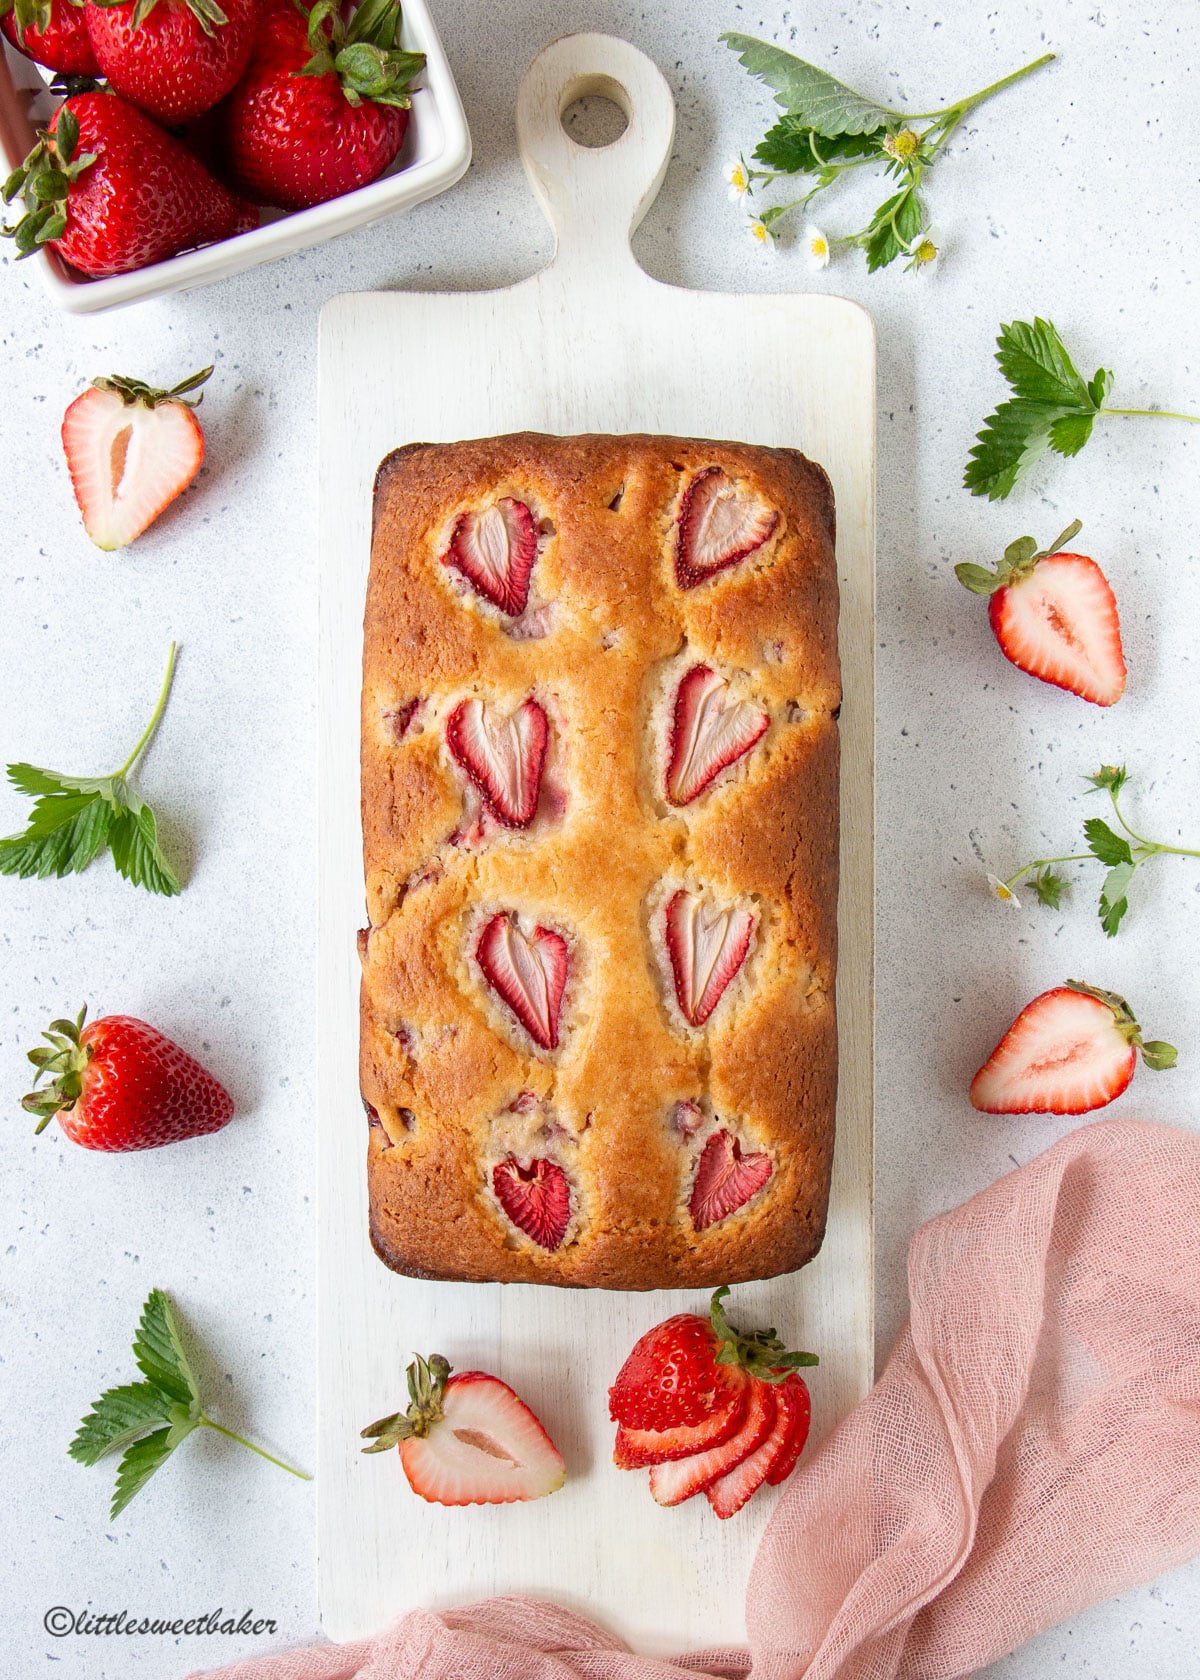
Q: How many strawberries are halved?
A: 4